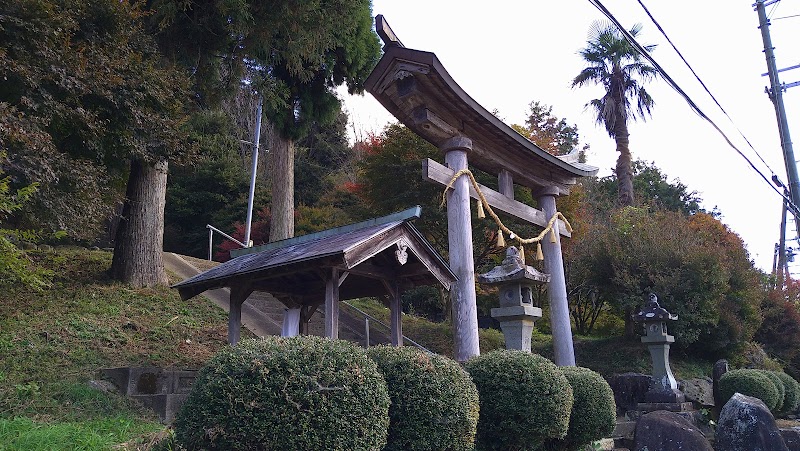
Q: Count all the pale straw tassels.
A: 5